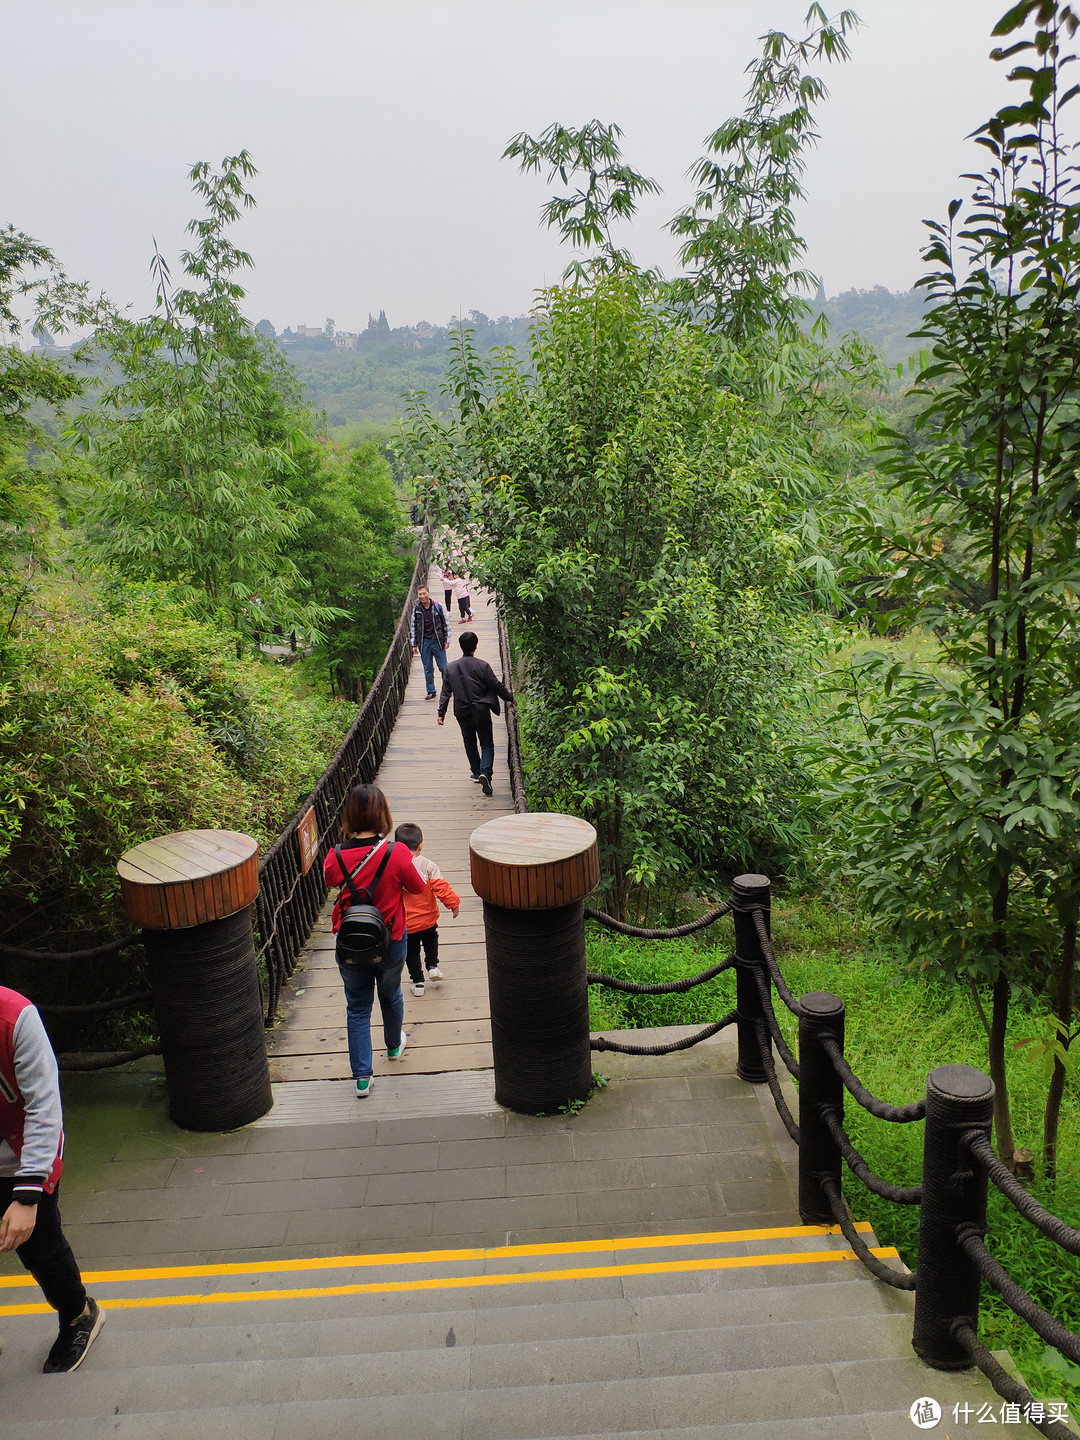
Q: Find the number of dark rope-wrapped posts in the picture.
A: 5